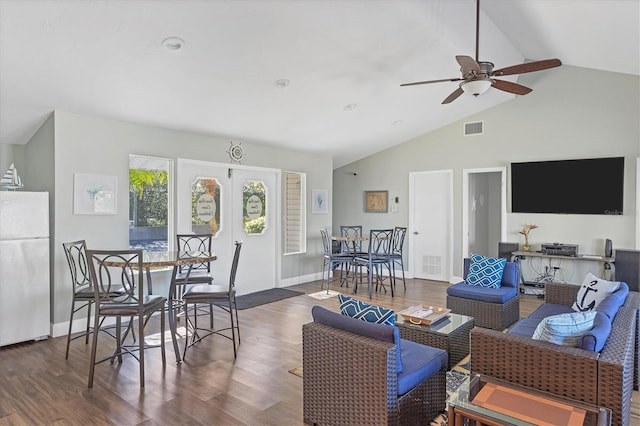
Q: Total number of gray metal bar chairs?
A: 8